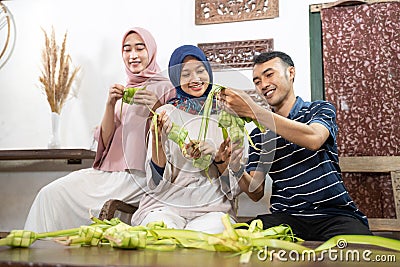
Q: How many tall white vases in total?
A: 1